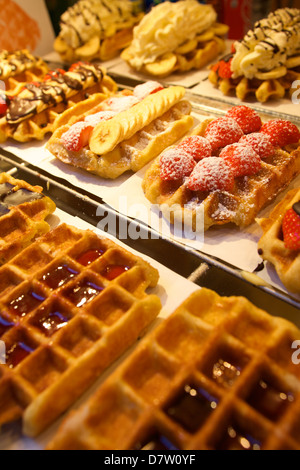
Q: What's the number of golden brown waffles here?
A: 11